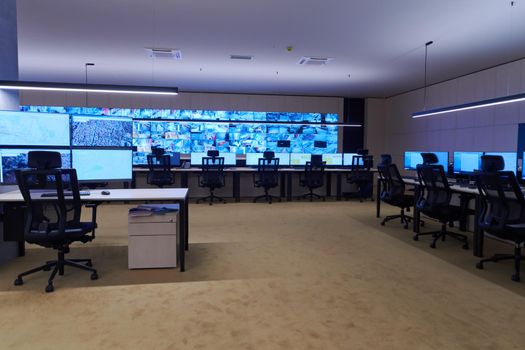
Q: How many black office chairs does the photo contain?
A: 9